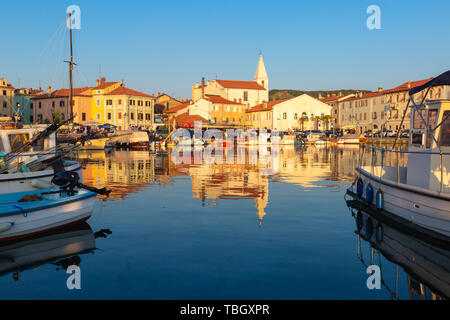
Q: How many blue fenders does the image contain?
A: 3